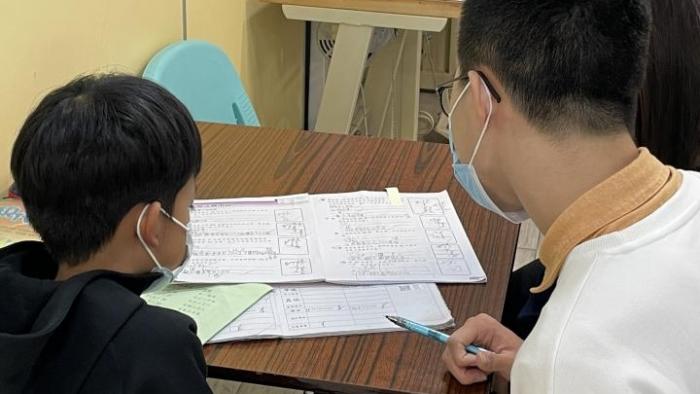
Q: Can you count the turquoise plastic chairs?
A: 1